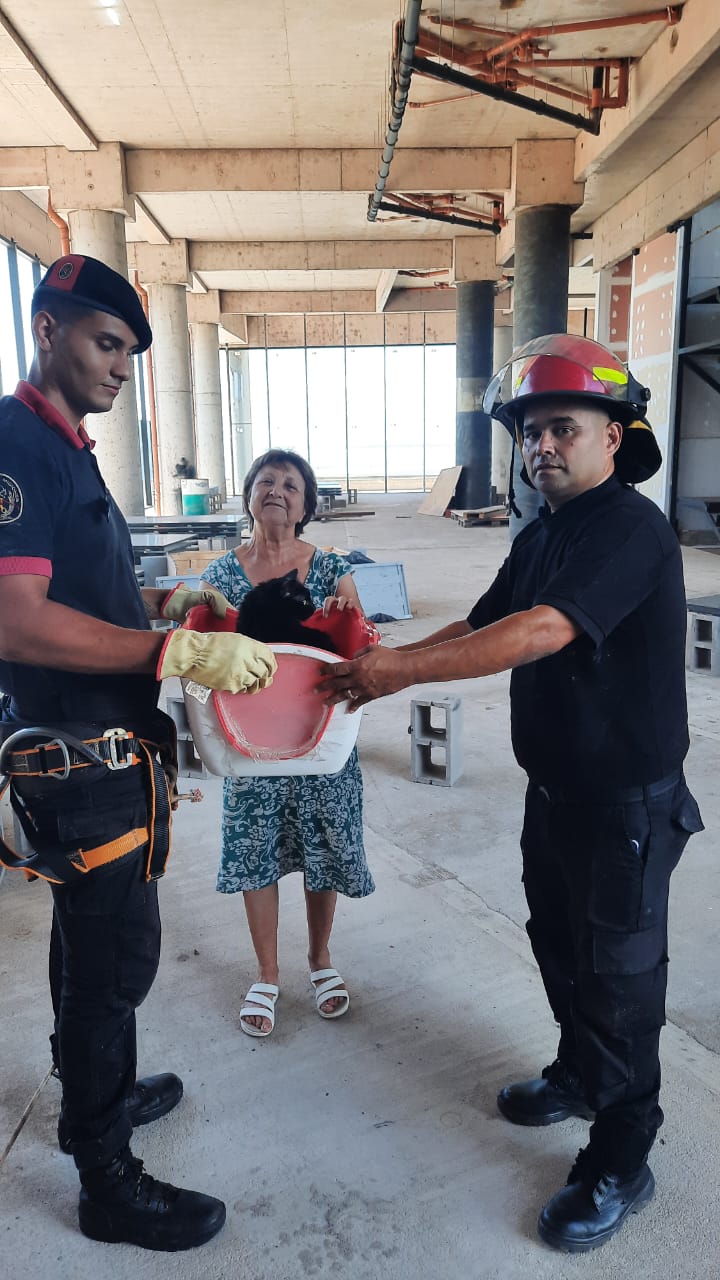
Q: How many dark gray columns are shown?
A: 2